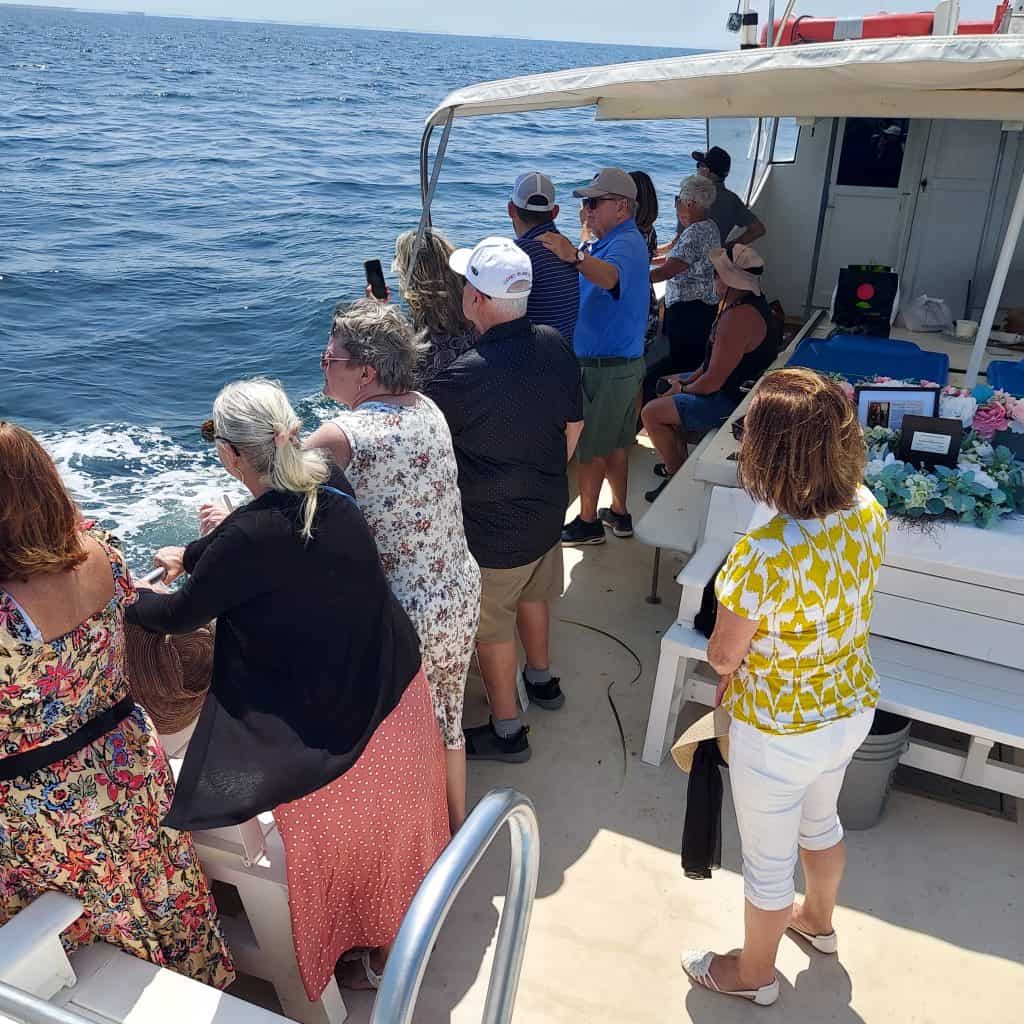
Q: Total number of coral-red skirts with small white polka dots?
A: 1